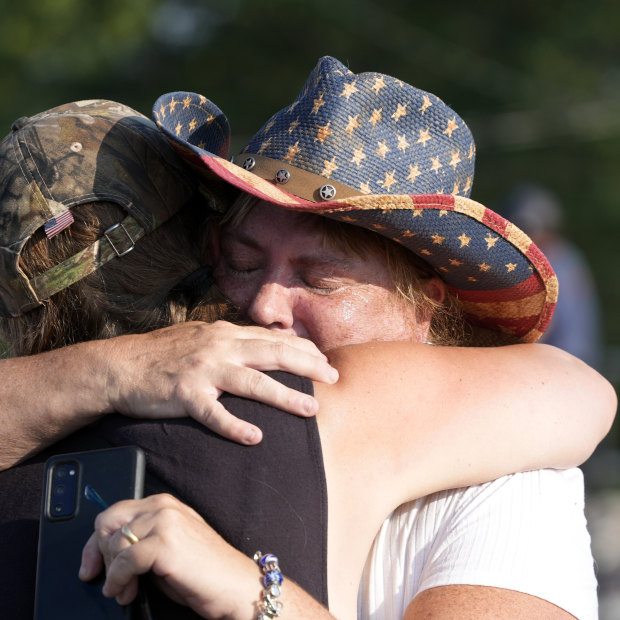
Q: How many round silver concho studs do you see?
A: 3